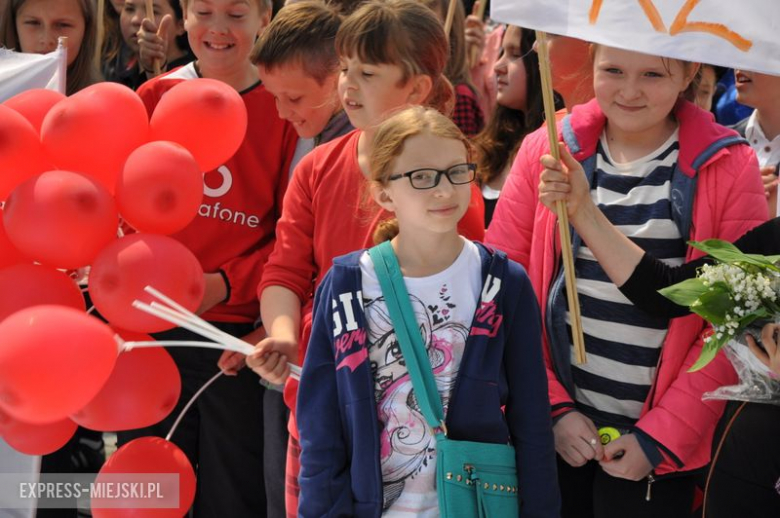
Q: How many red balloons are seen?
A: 13